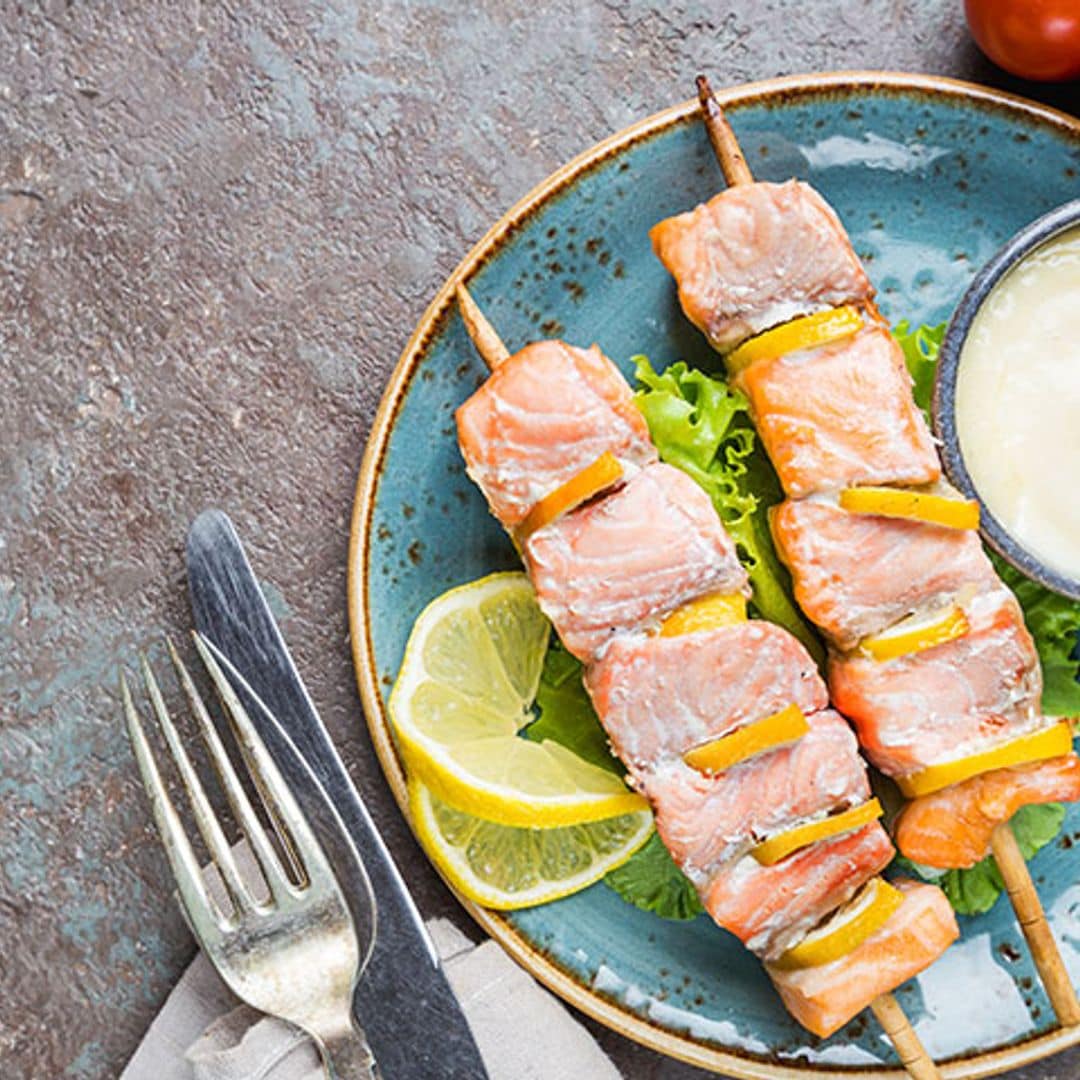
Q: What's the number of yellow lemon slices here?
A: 11